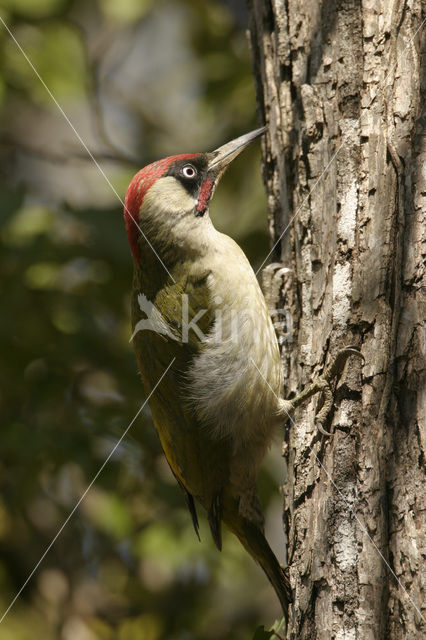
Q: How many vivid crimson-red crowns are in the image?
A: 1